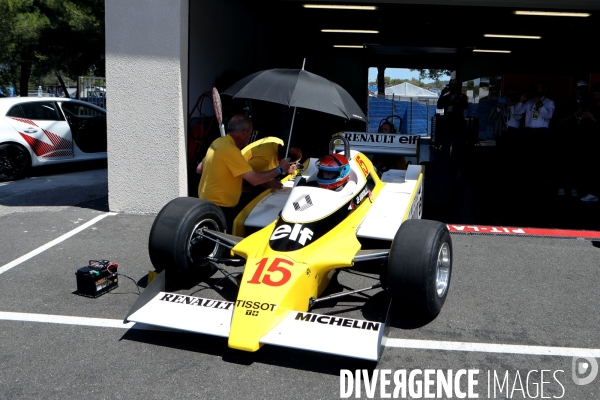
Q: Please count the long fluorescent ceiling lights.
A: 6